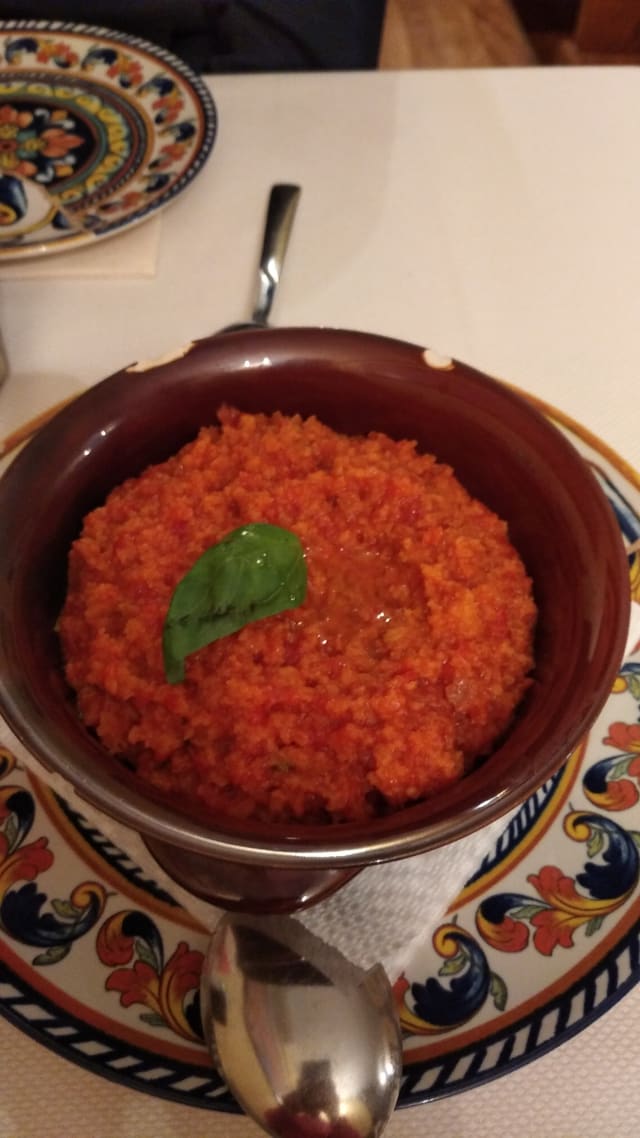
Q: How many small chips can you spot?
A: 2